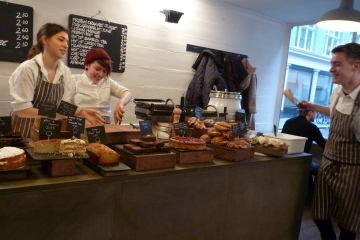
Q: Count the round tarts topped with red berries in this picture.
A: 1